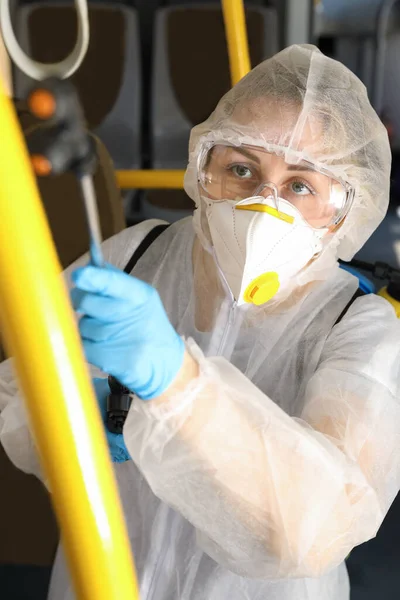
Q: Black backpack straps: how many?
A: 2